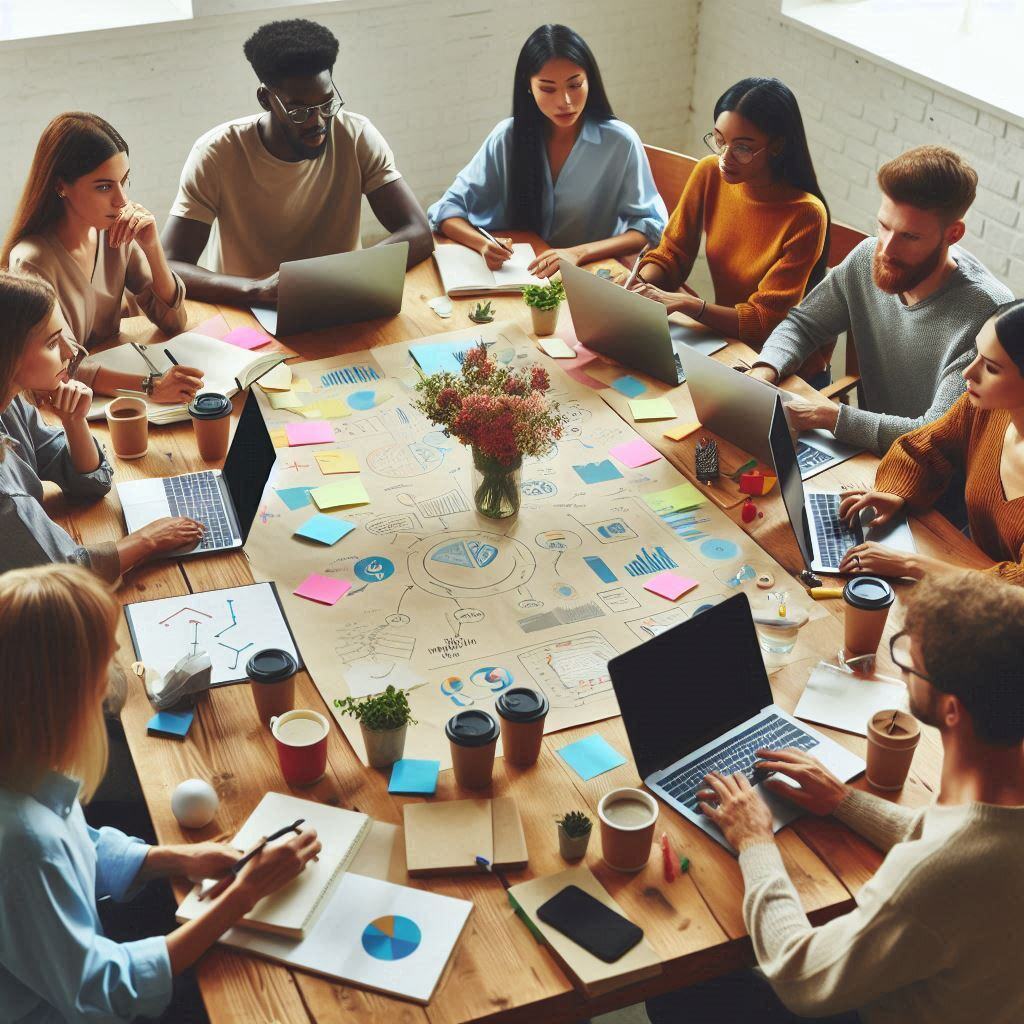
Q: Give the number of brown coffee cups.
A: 8